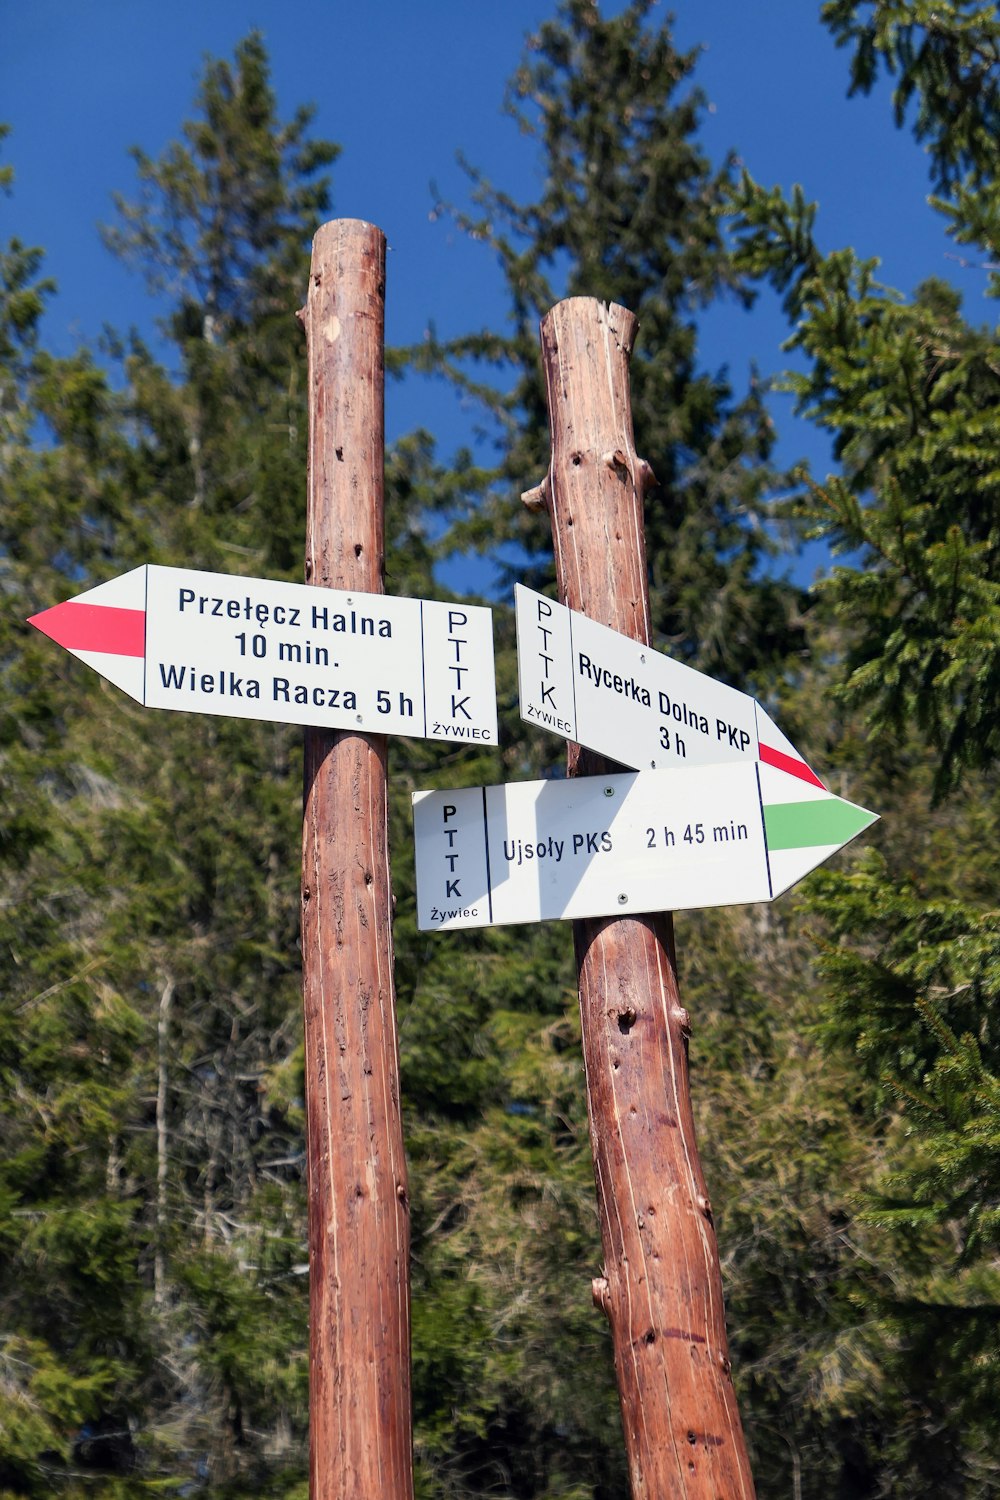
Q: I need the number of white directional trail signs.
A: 3